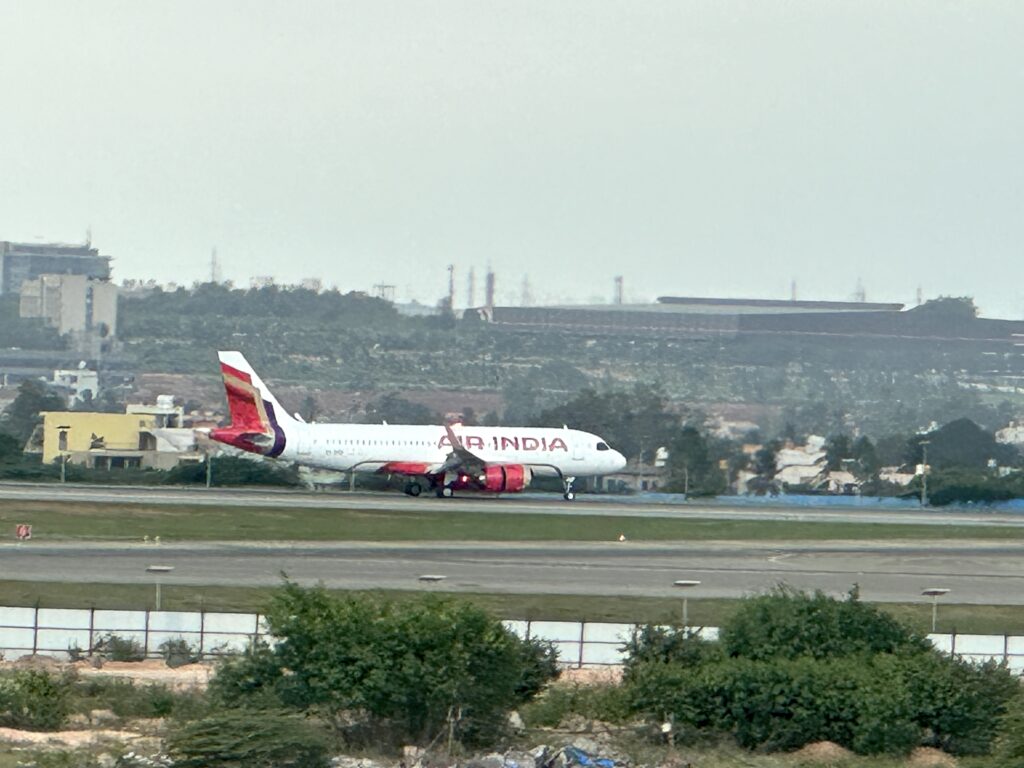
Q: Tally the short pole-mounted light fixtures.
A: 4